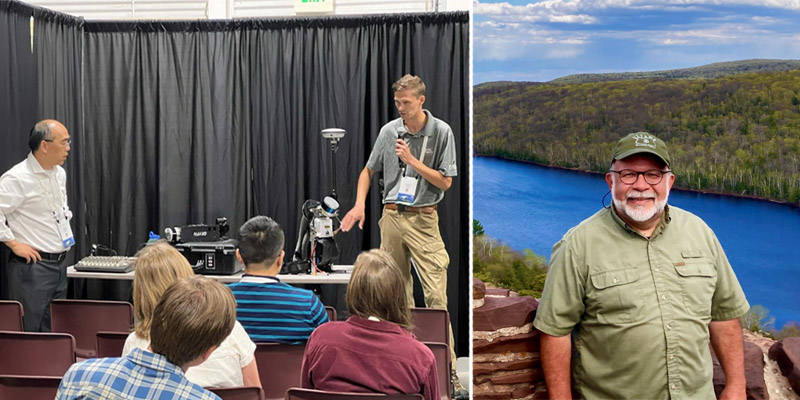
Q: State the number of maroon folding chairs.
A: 11